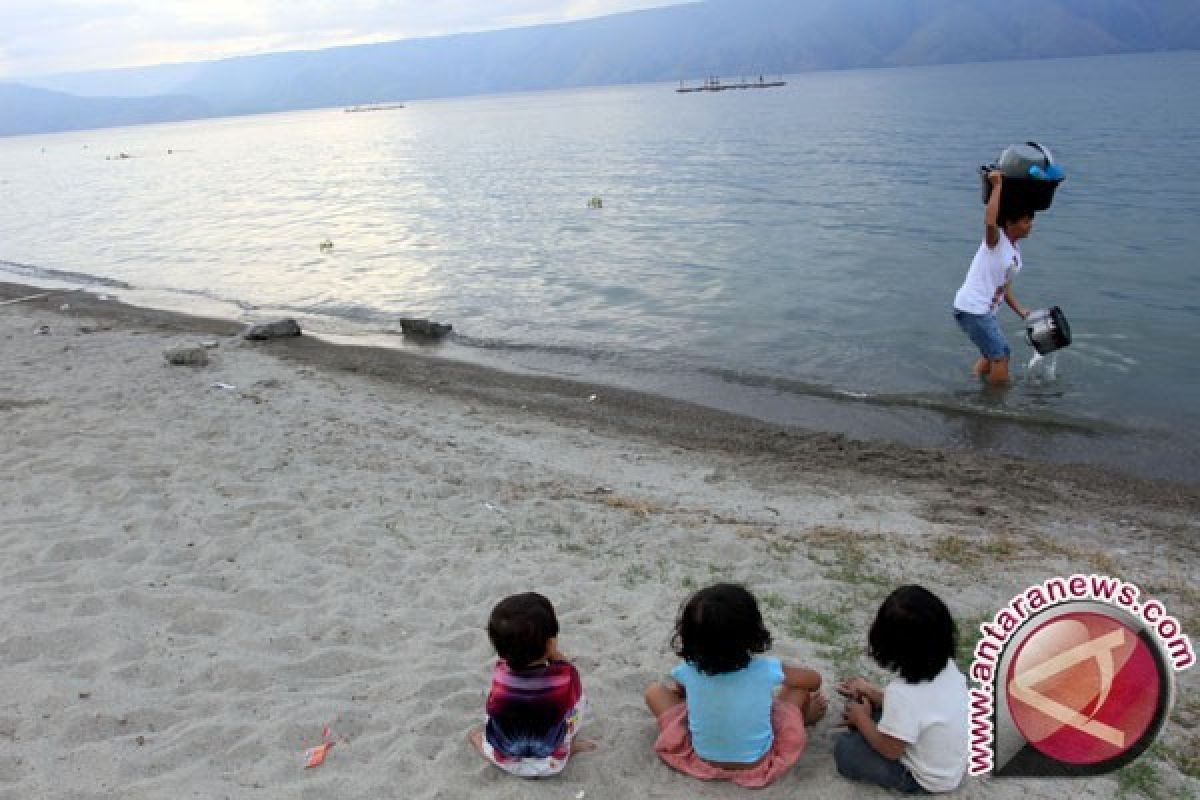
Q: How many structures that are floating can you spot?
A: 2